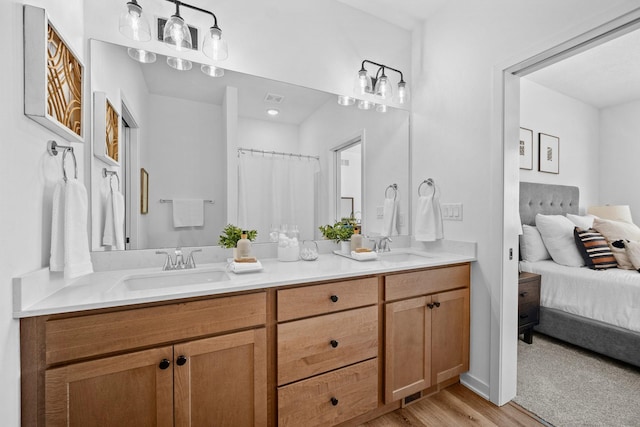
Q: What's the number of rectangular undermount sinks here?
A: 2